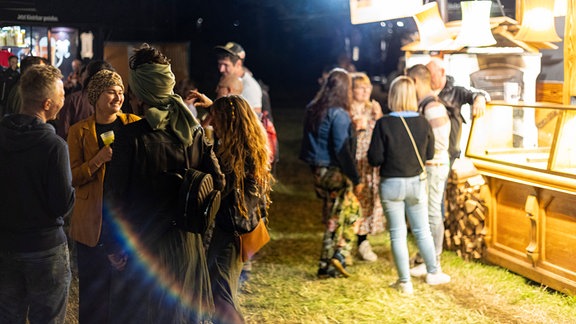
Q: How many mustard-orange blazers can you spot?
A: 1